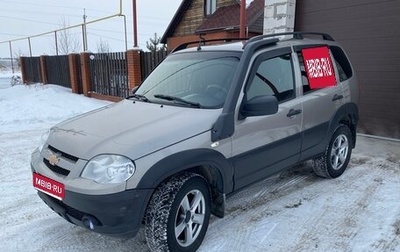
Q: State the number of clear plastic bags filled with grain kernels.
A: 0